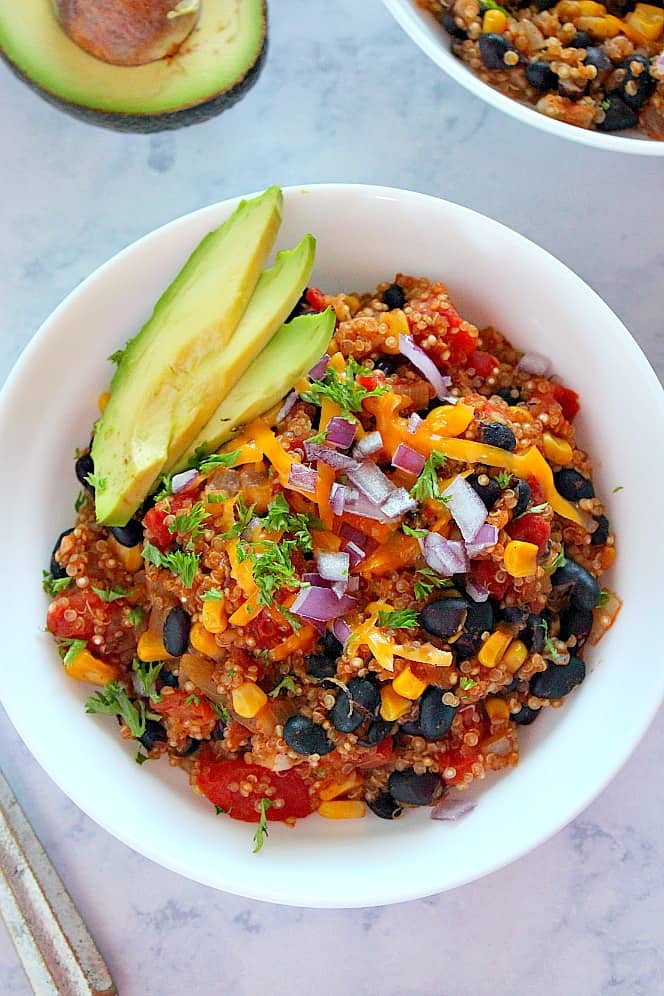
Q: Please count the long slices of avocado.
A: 3